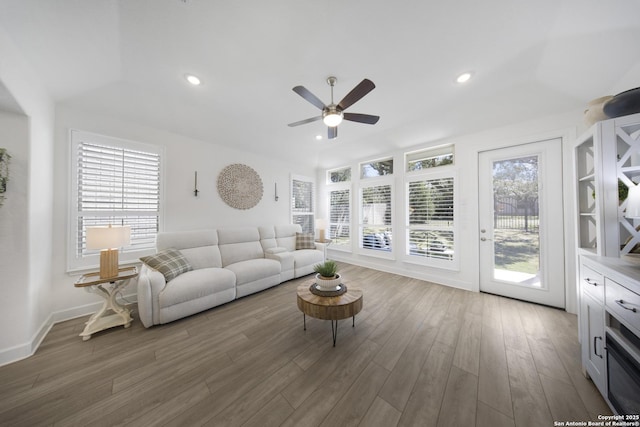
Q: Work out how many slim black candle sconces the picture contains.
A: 2